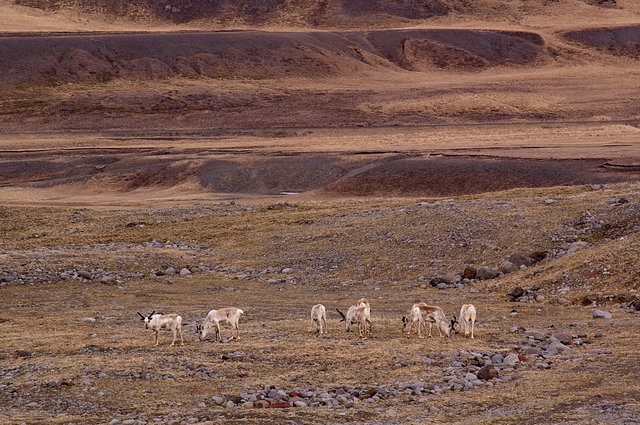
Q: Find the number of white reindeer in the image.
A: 8